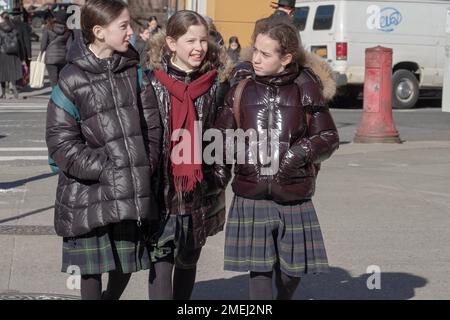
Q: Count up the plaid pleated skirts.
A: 3